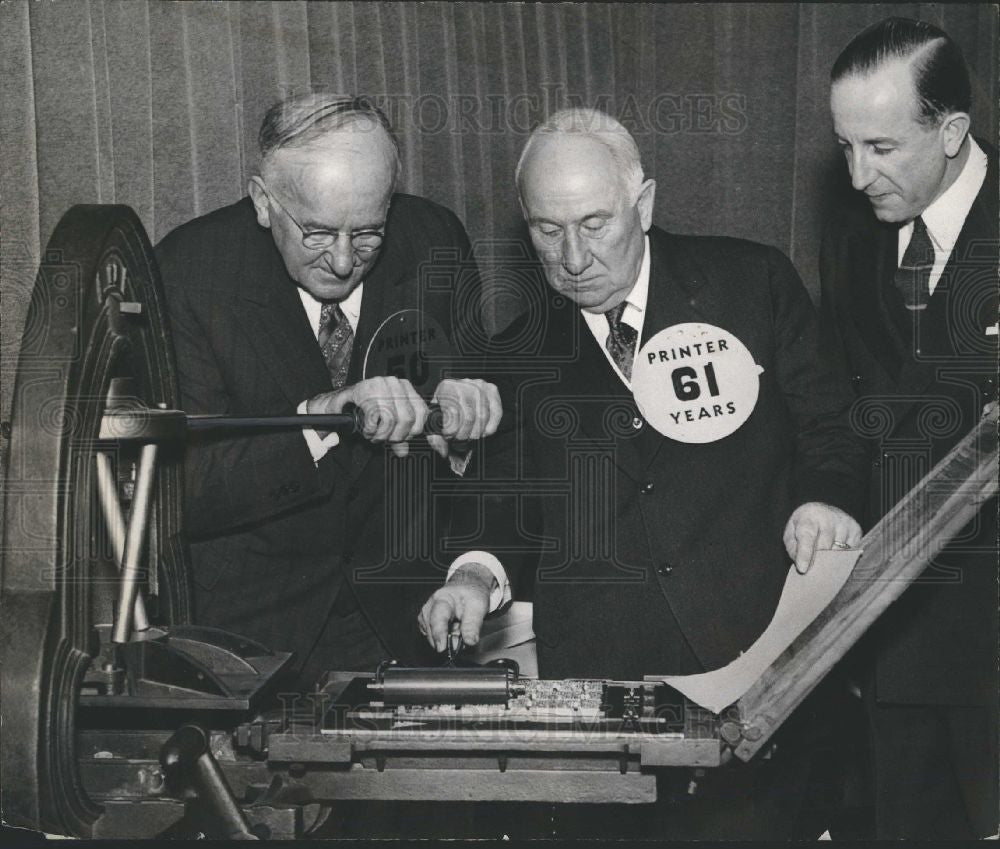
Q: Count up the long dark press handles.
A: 1